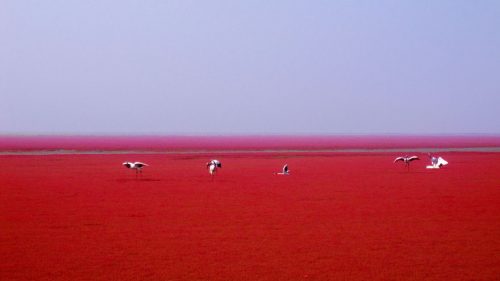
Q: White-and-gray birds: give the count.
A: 5